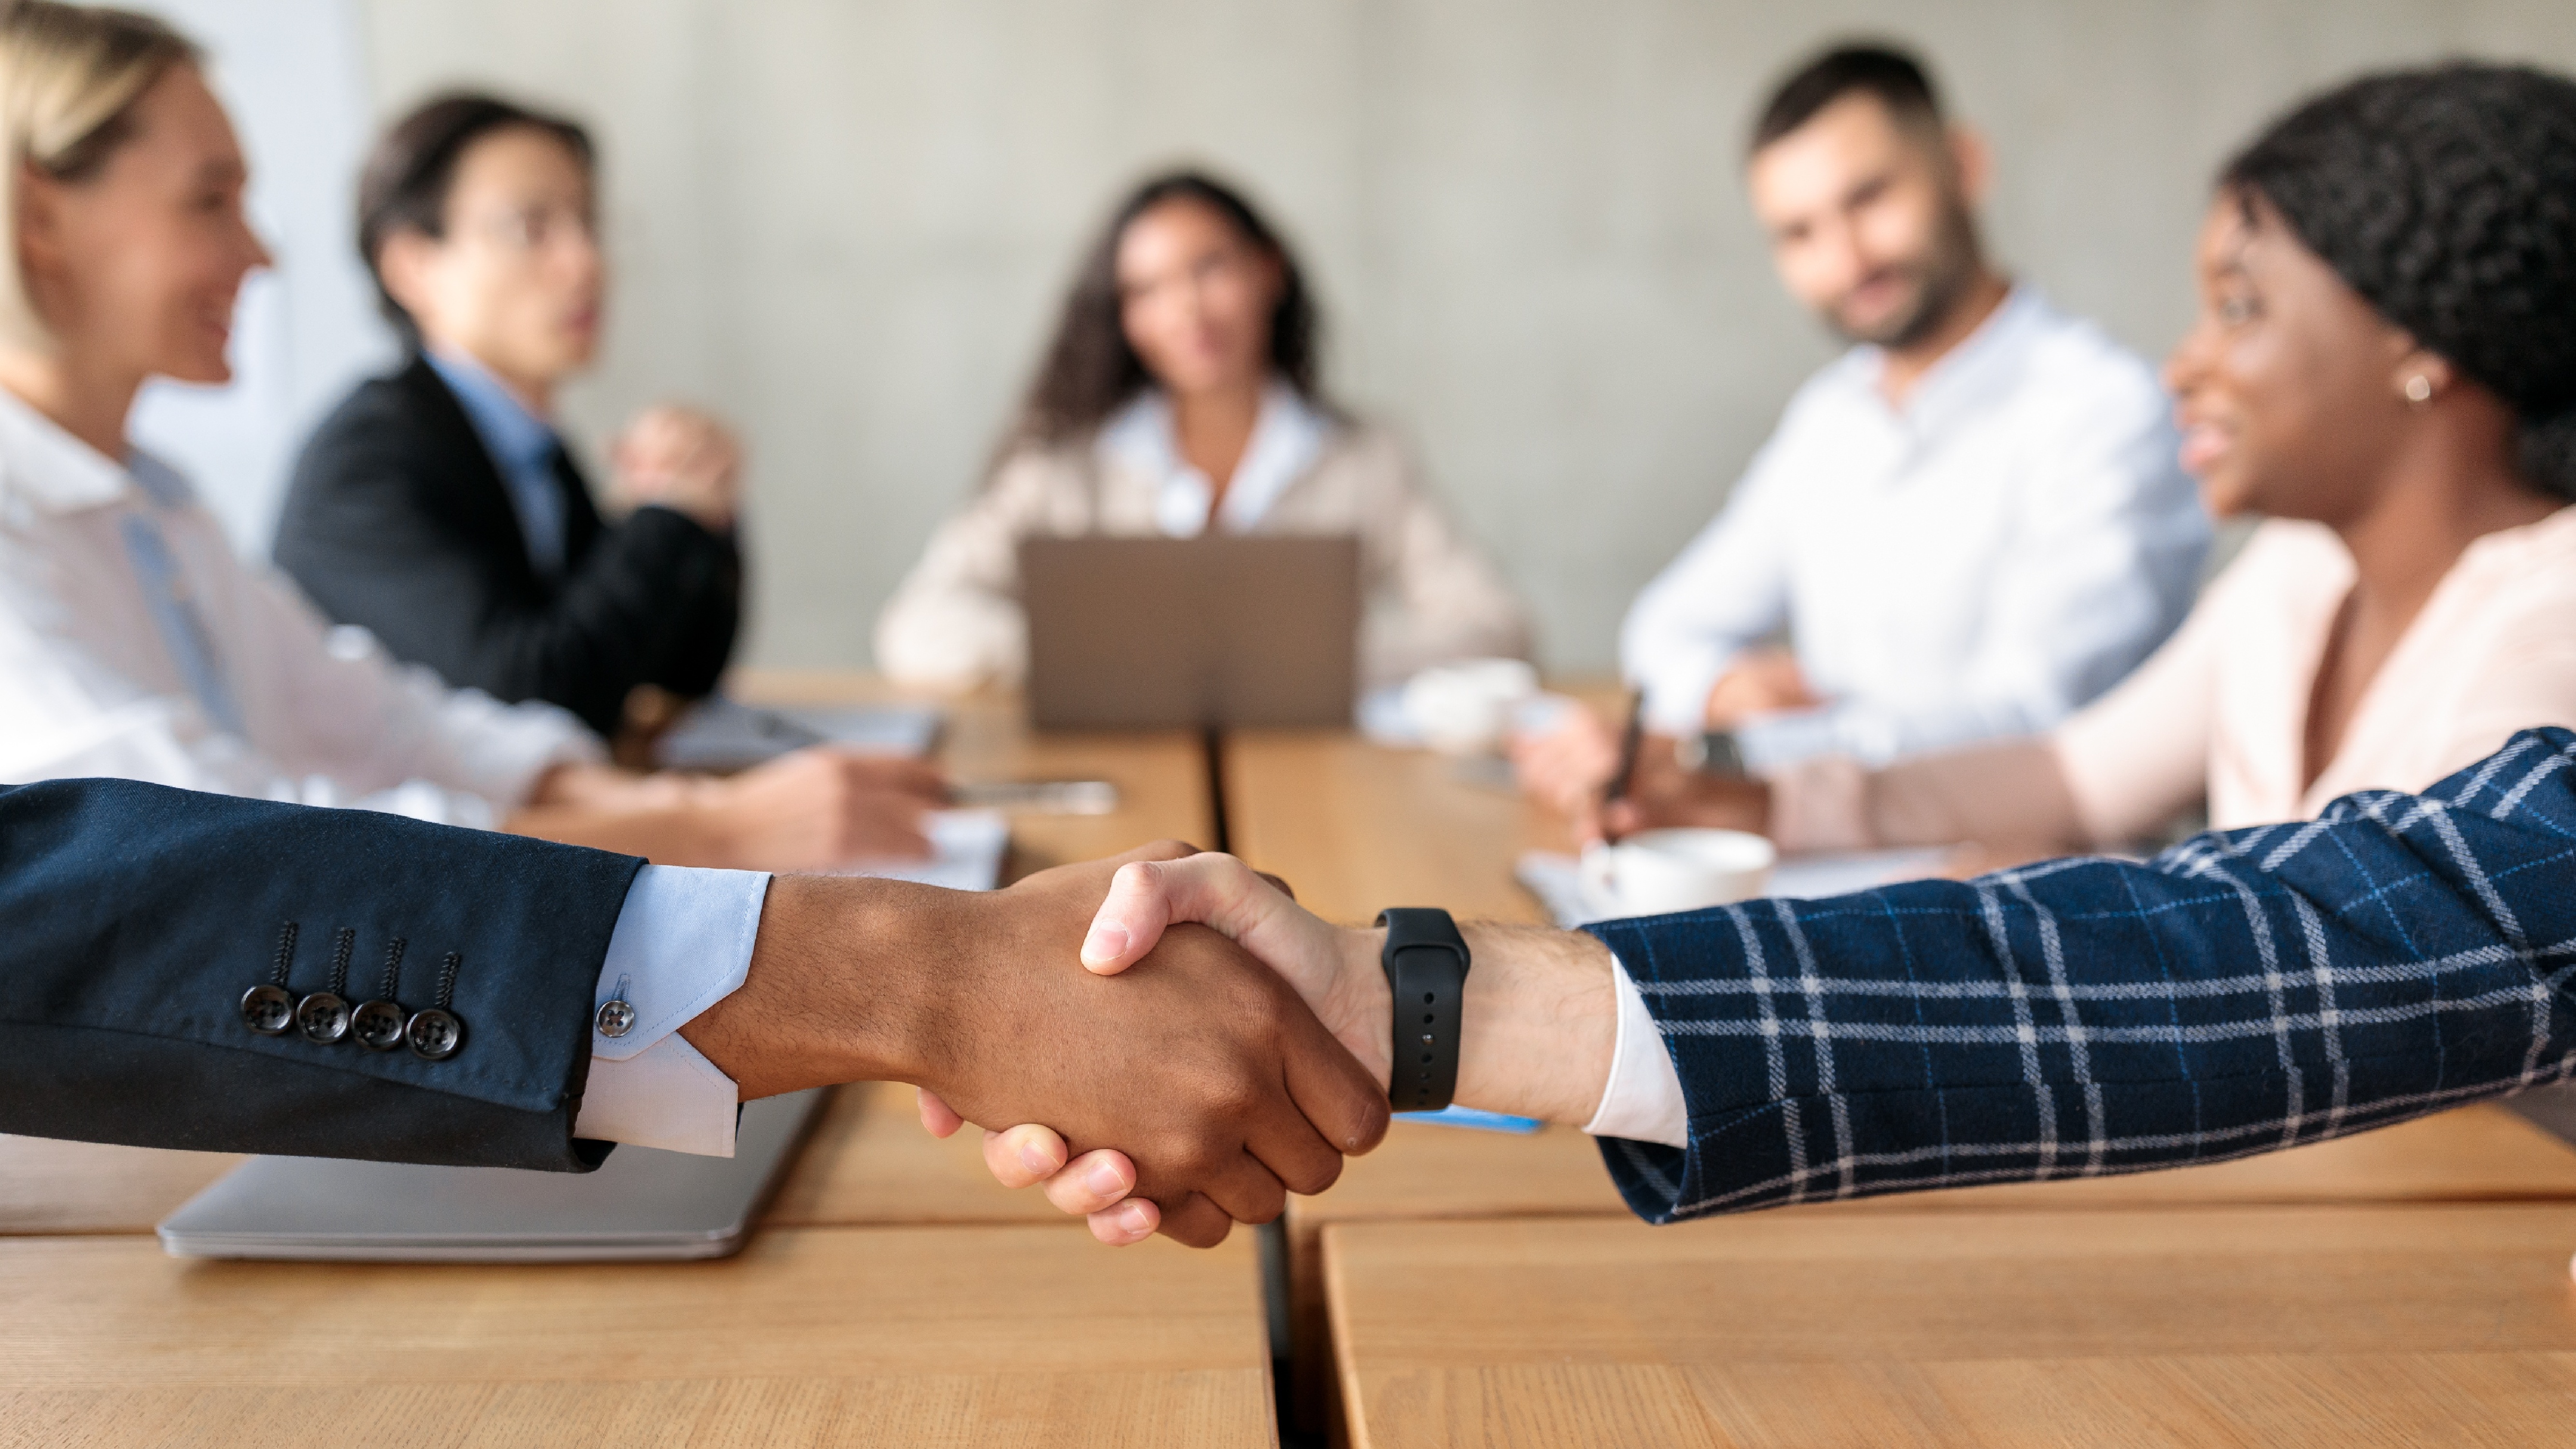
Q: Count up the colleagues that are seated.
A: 5